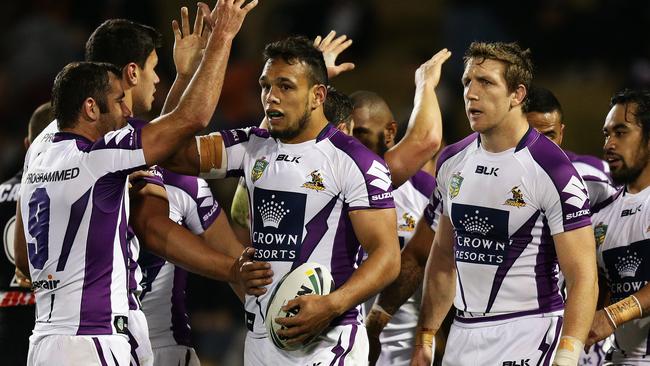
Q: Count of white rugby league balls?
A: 1